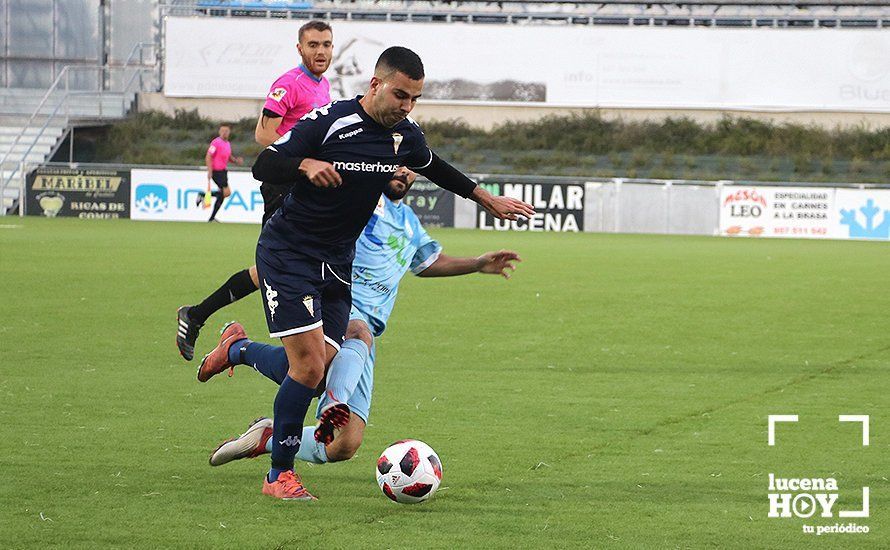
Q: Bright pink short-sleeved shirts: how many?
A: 2